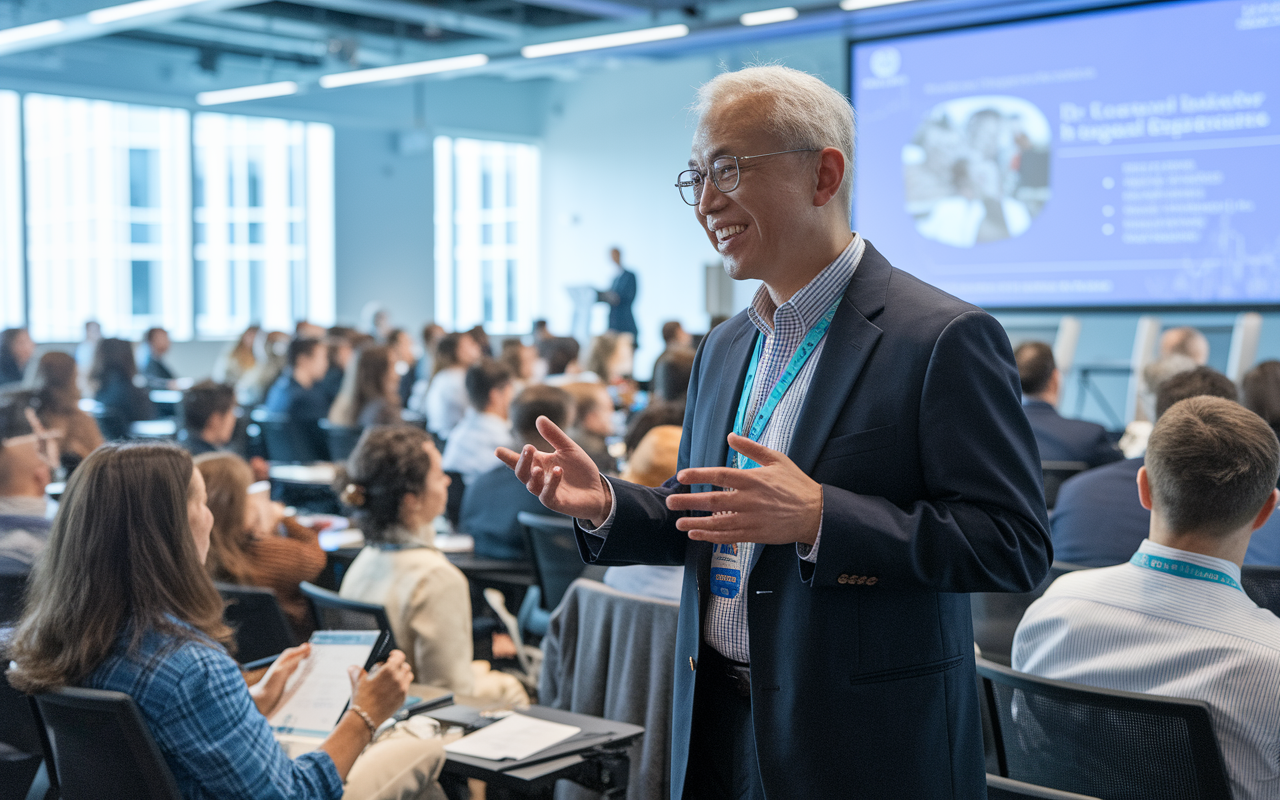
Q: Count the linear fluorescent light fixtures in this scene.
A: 7